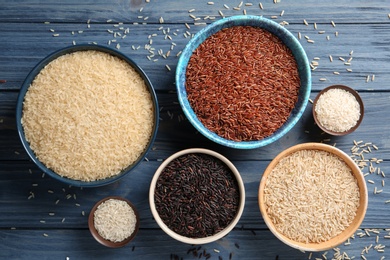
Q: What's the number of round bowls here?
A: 6